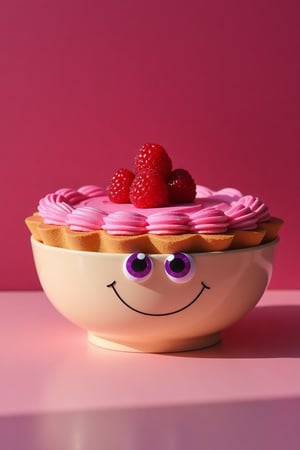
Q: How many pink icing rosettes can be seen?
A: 11